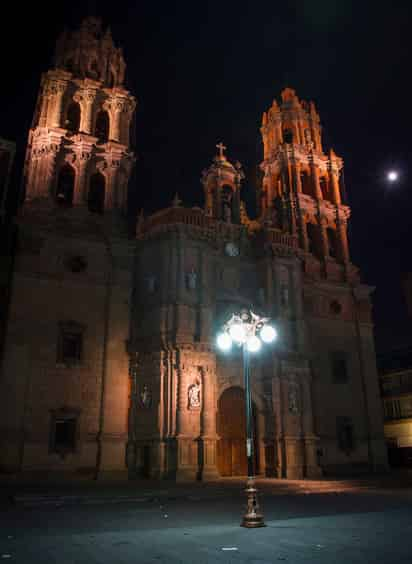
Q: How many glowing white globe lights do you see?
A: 4